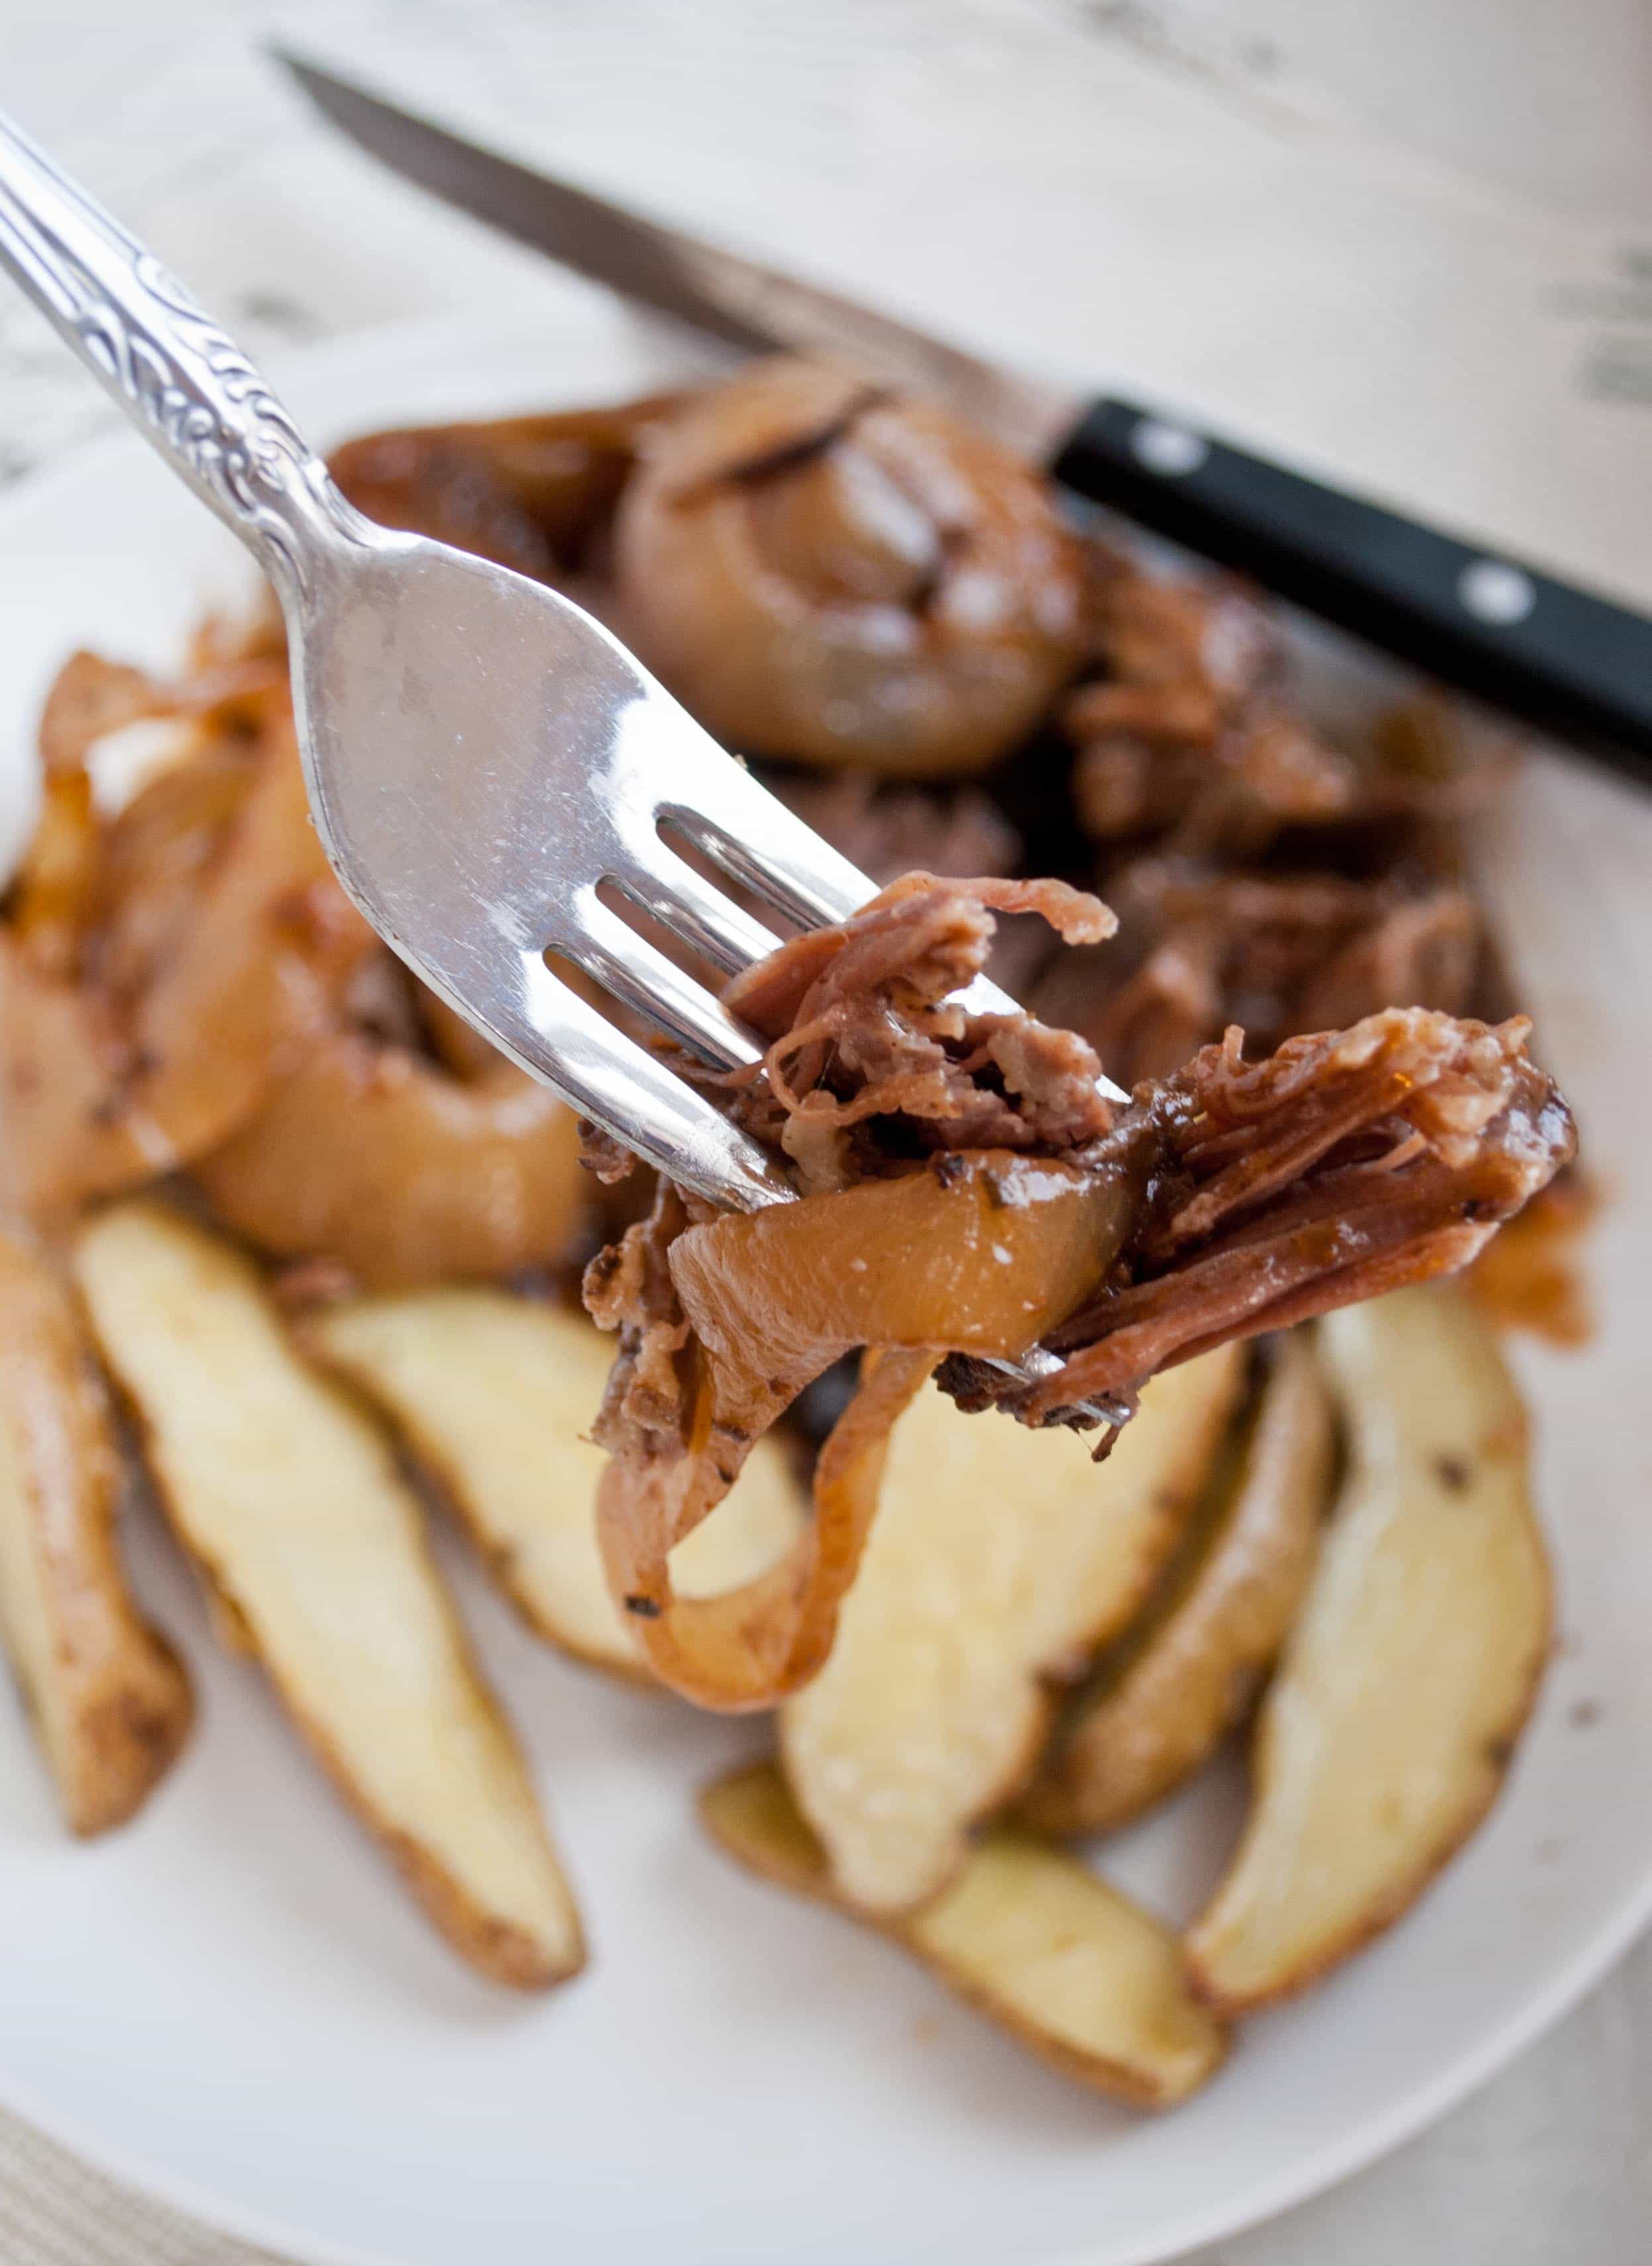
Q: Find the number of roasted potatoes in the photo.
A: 7